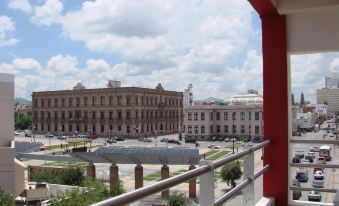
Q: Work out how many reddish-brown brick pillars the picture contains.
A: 5